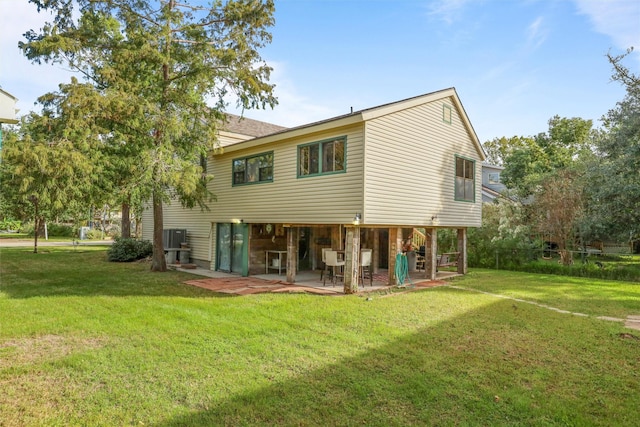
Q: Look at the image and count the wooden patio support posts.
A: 5